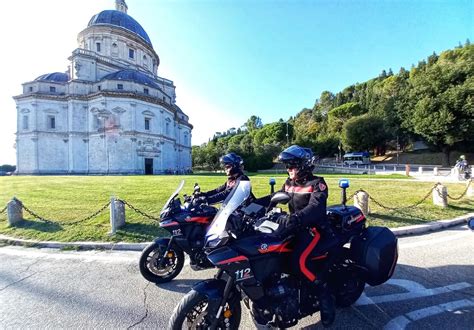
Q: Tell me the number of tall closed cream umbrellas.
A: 0